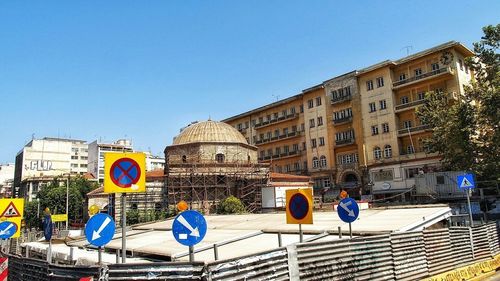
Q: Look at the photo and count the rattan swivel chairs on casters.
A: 0